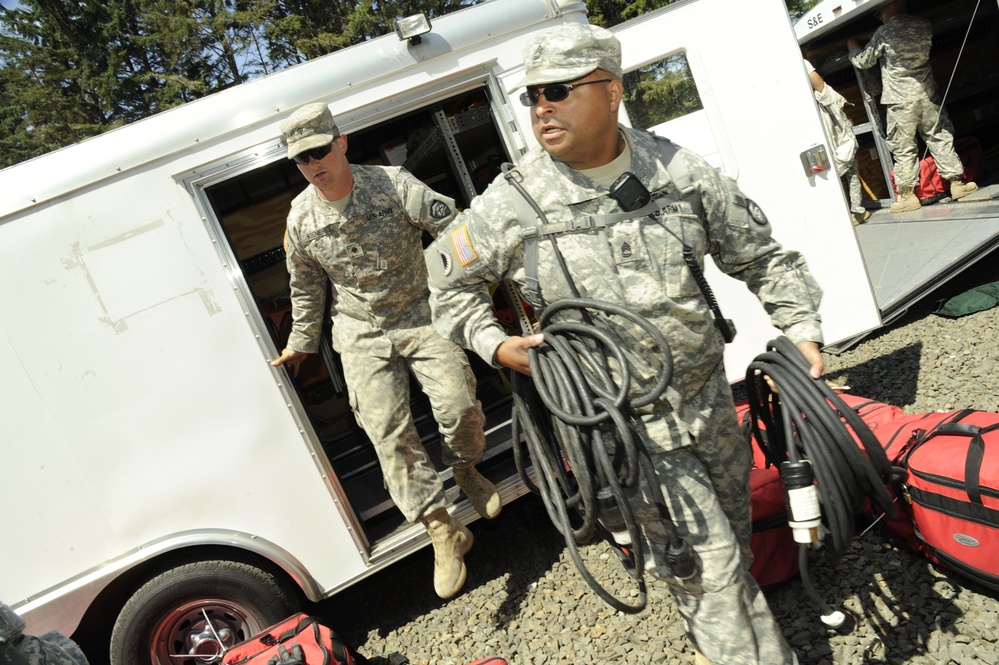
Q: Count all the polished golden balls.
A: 0